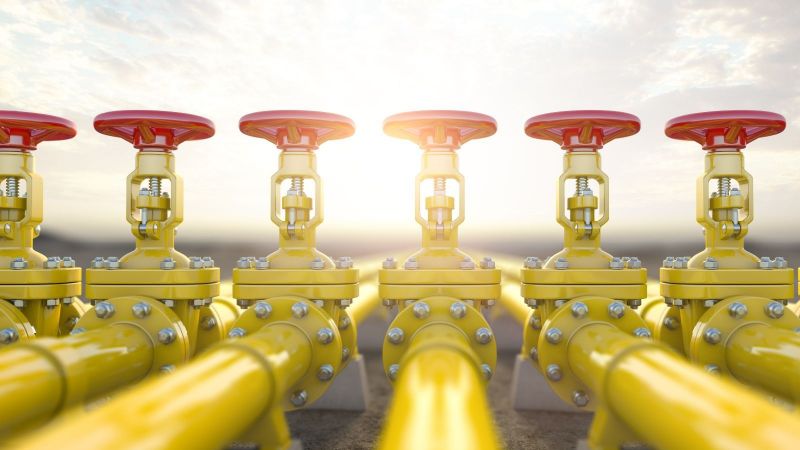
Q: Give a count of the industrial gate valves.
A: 6